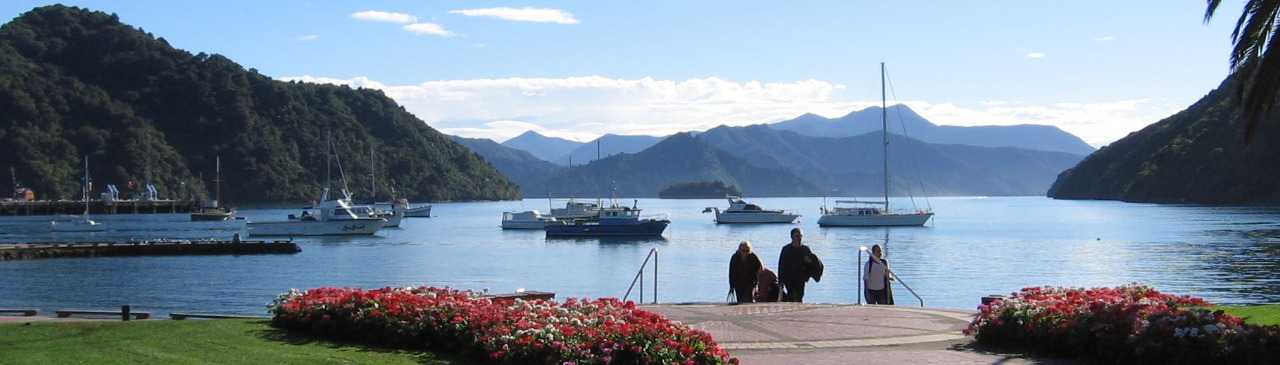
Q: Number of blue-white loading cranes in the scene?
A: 2